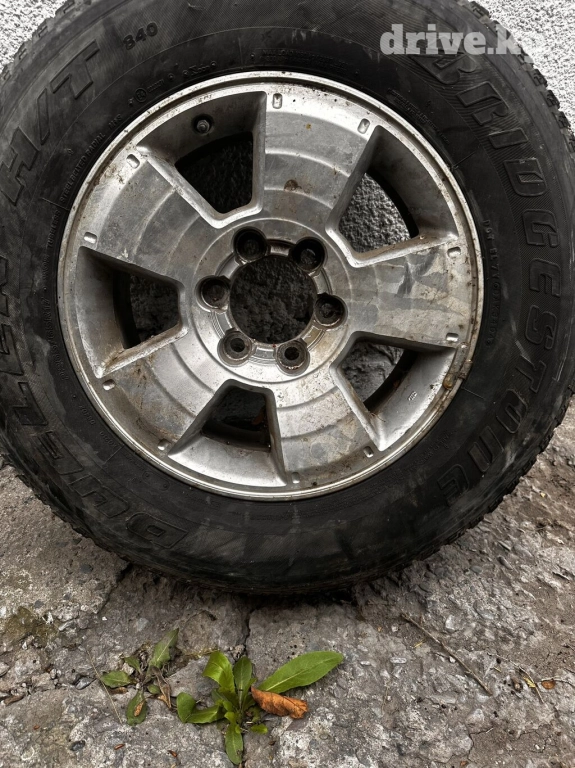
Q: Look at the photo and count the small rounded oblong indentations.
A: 10